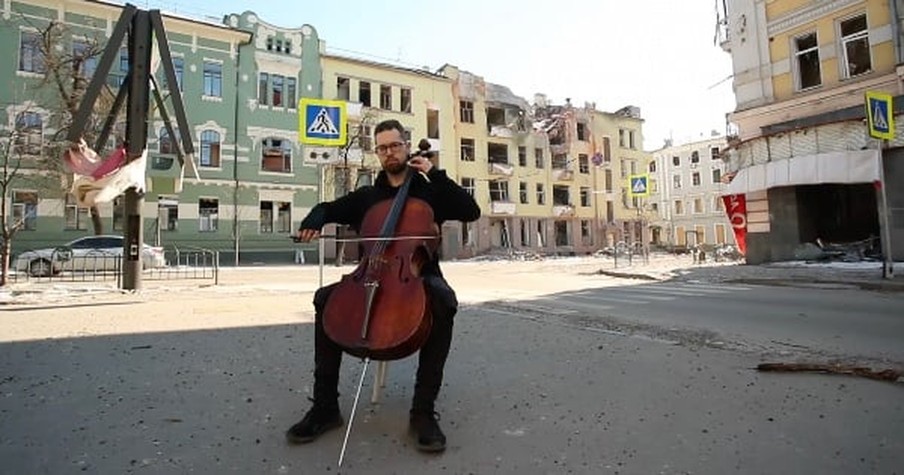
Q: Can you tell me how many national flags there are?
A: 0